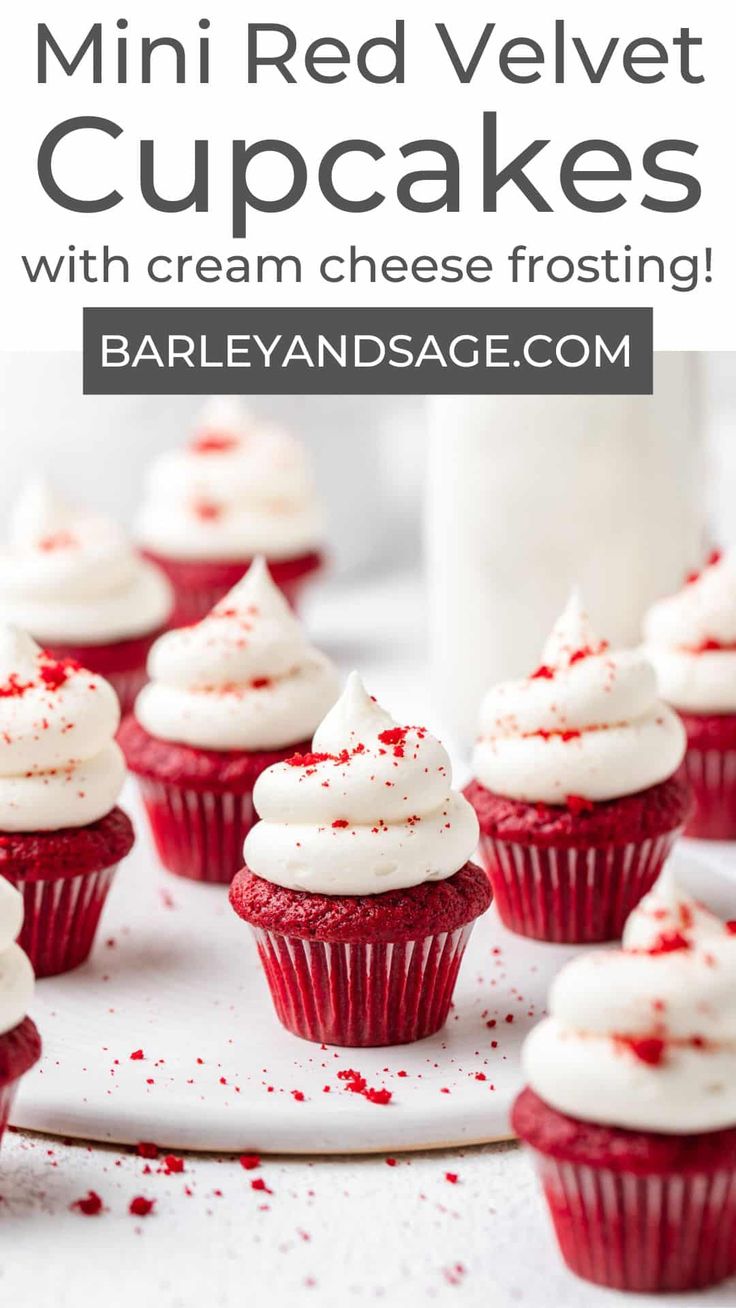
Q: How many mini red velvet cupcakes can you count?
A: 9